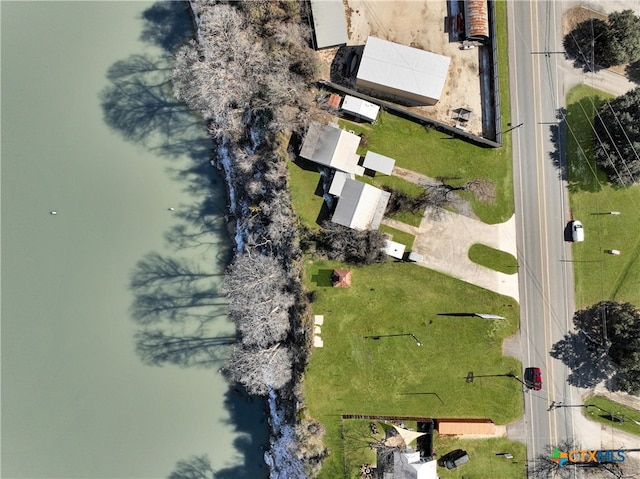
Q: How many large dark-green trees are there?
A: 3